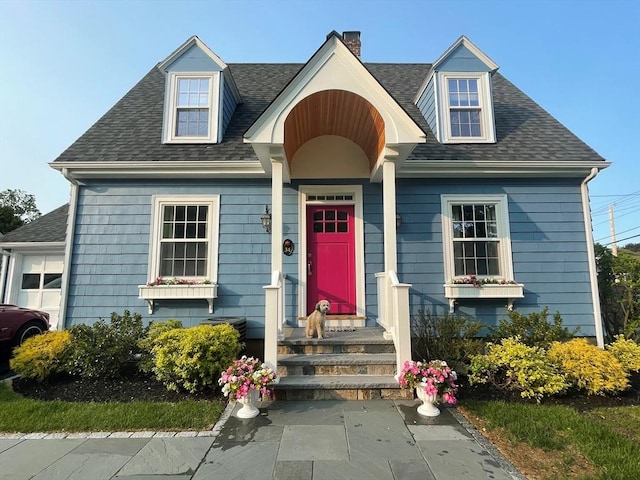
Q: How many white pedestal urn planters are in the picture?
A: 2